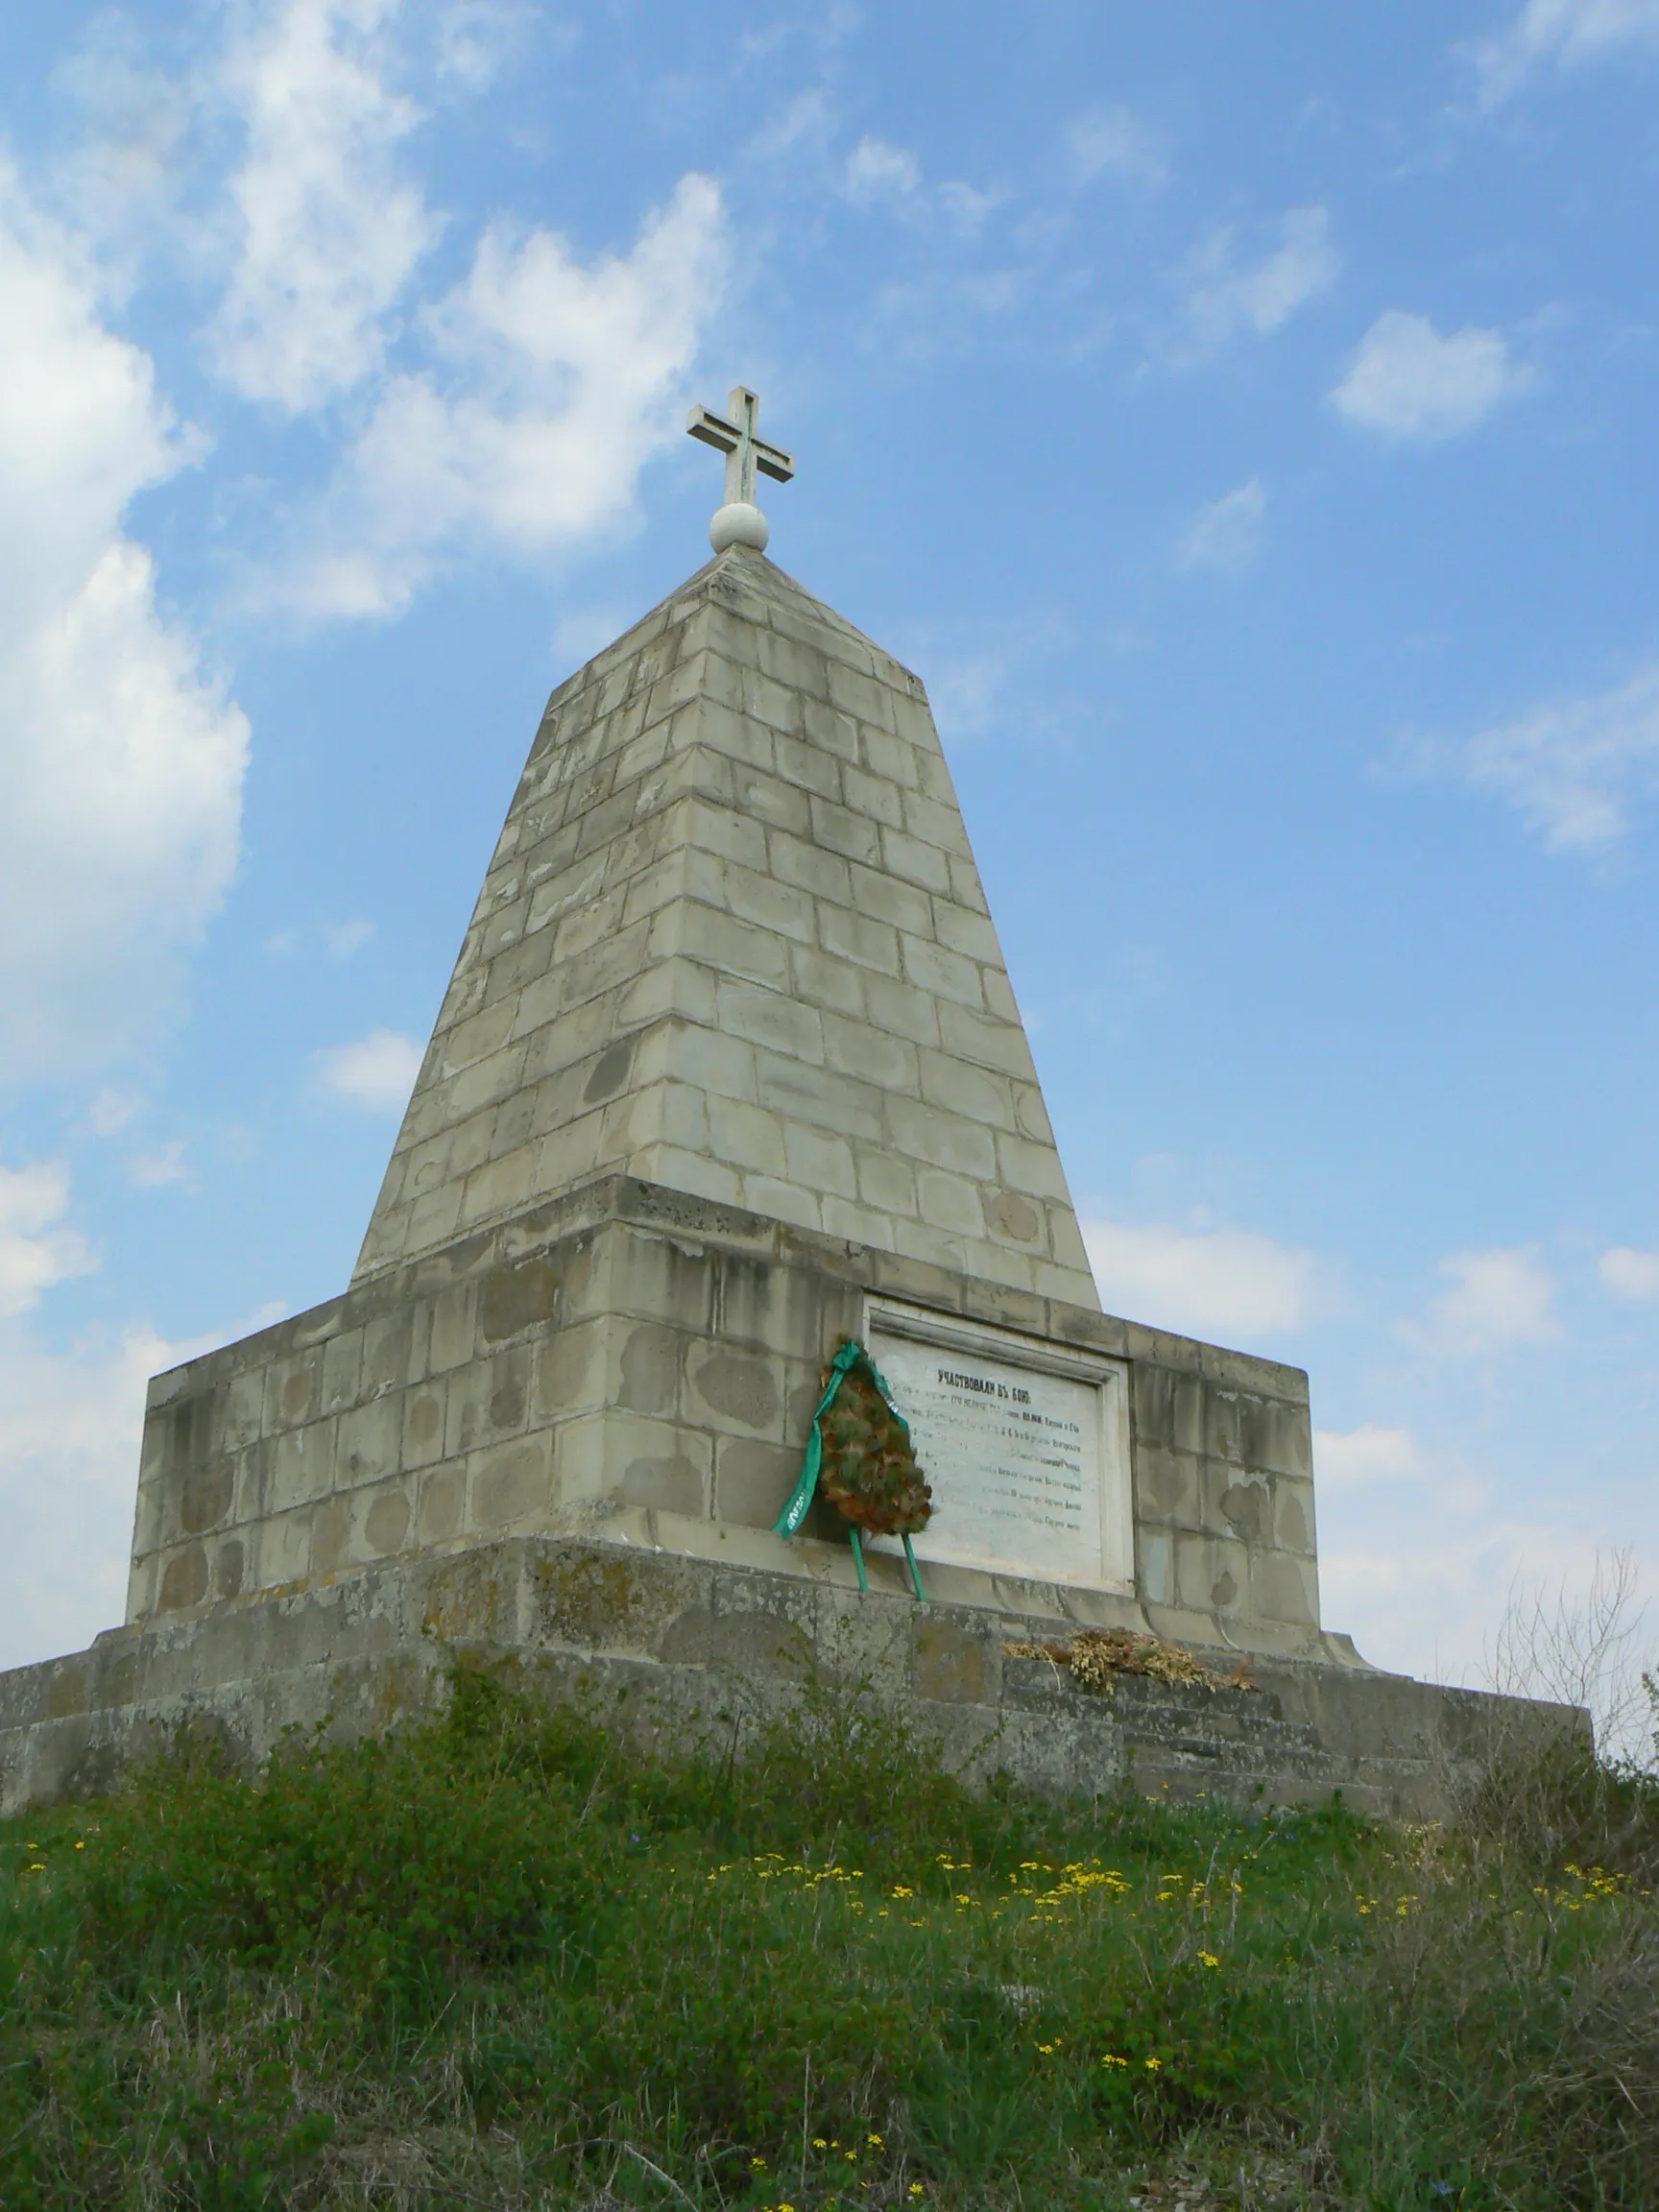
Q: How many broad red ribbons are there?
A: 0